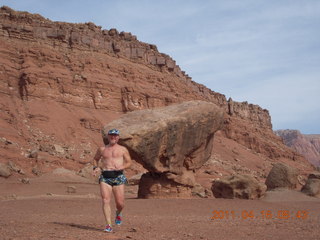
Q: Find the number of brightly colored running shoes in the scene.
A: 2